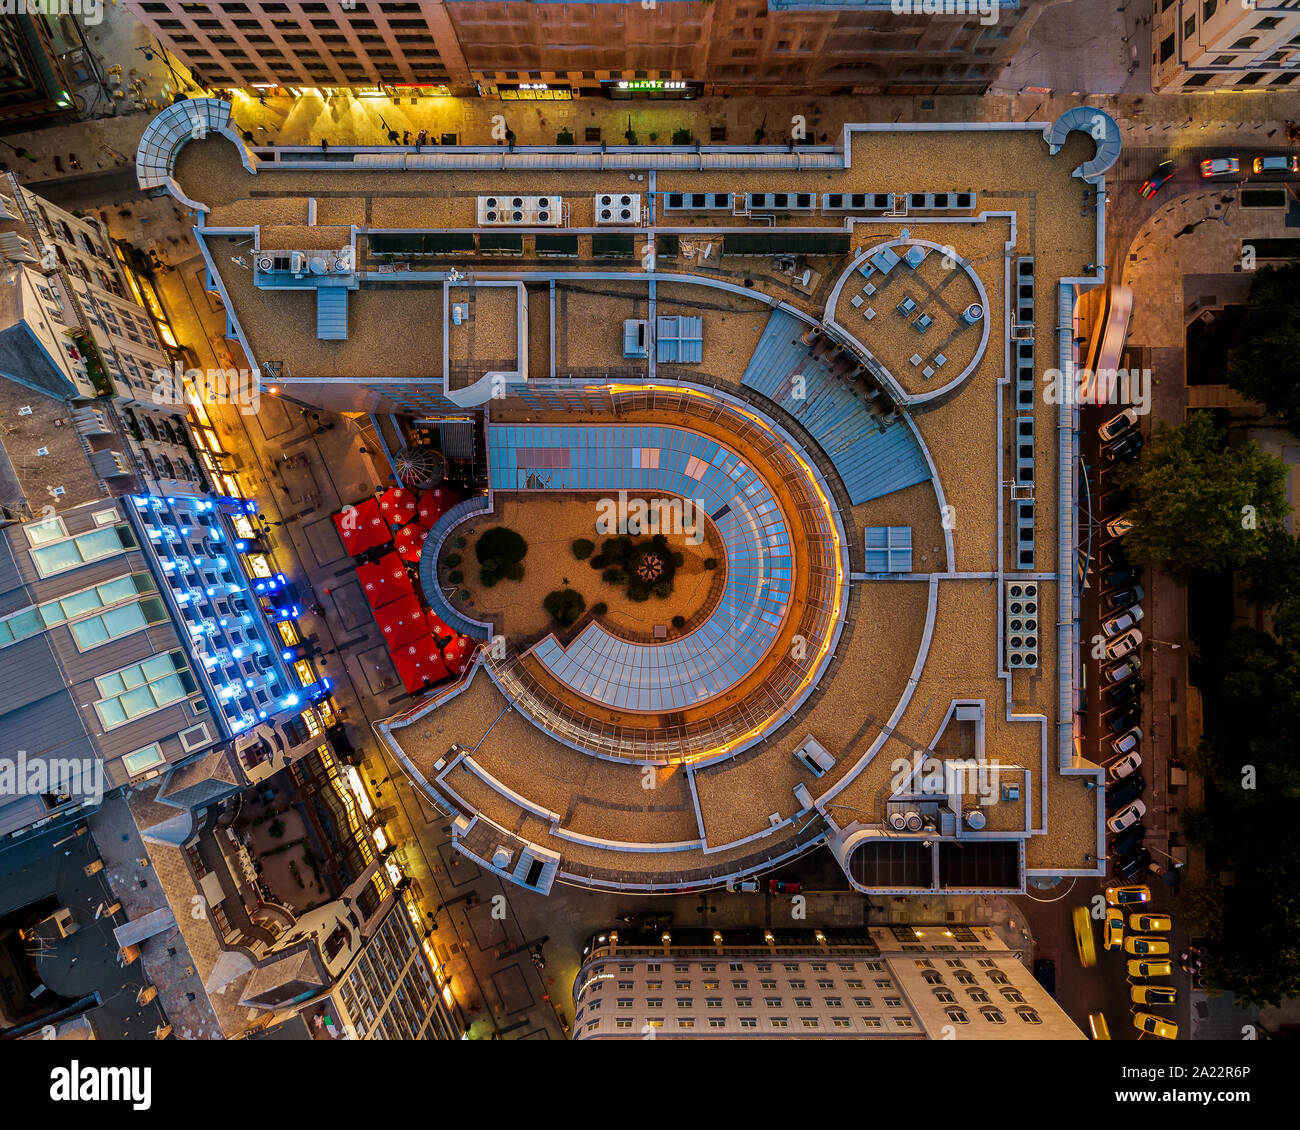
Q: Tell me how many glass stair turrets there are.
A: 2